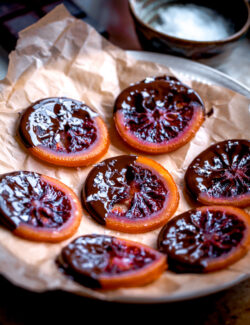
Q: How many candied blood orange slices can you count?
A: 7